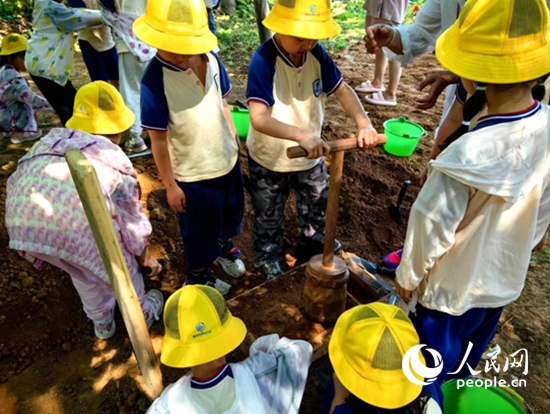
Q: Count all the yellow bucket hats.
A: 7